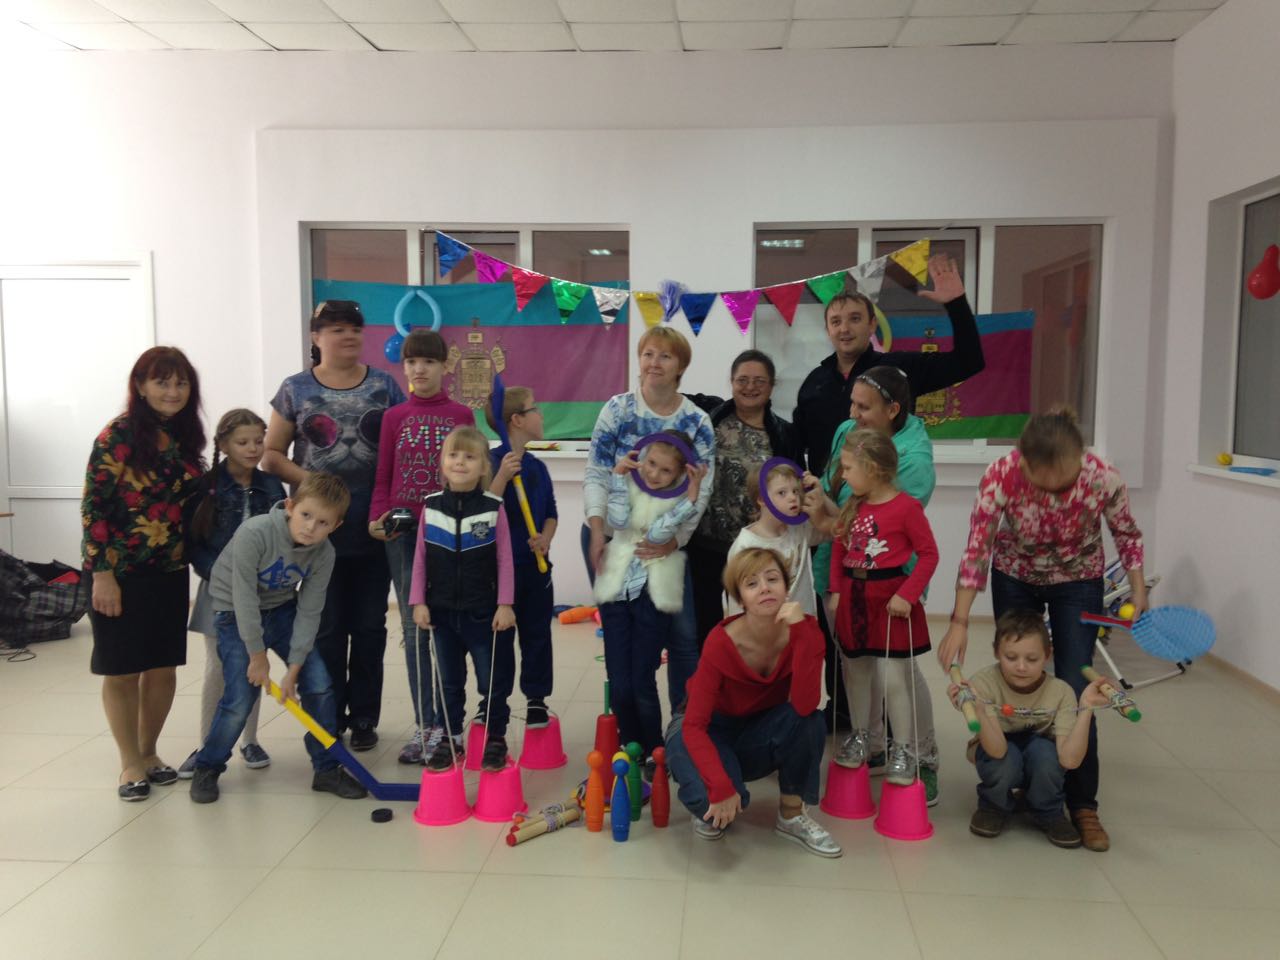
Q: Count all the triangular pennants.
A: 12